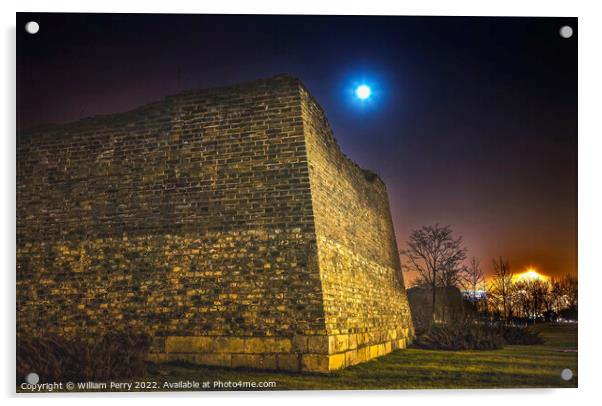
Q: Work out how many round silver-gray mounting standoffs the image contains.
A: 4